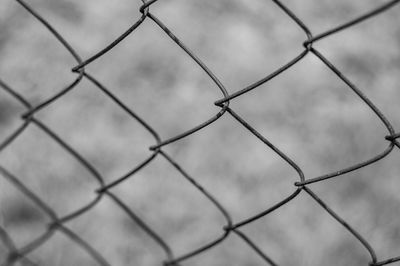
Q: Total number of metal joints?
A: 14